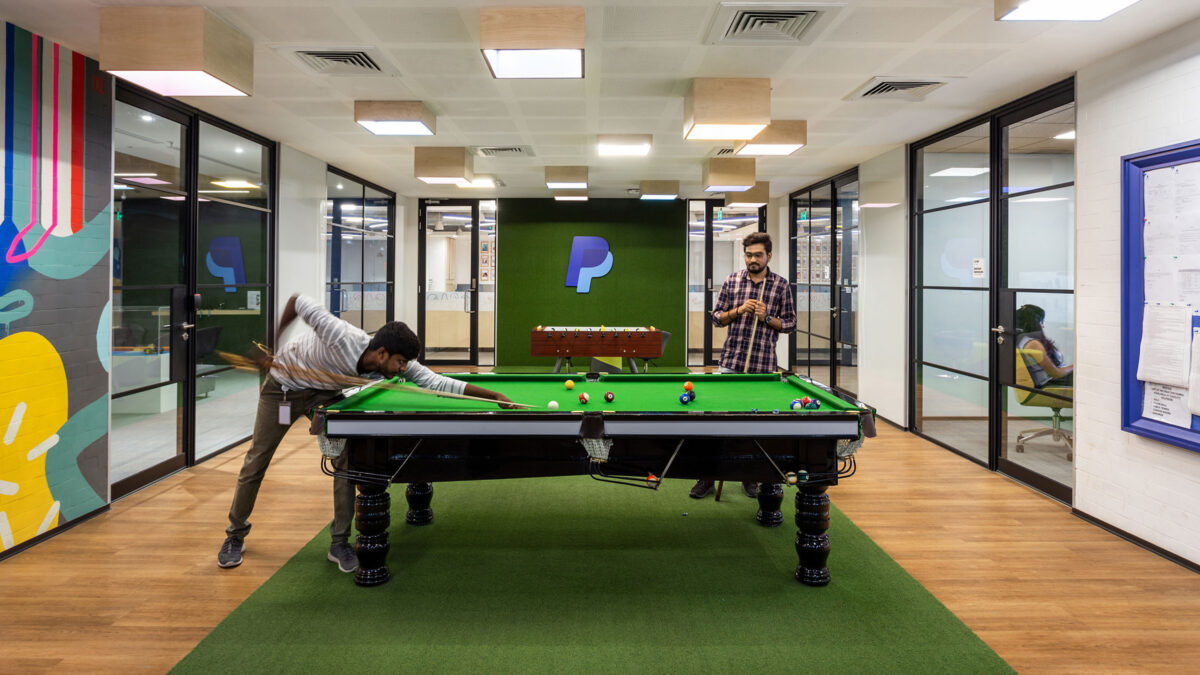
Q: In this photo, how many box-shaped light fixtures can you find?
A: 14